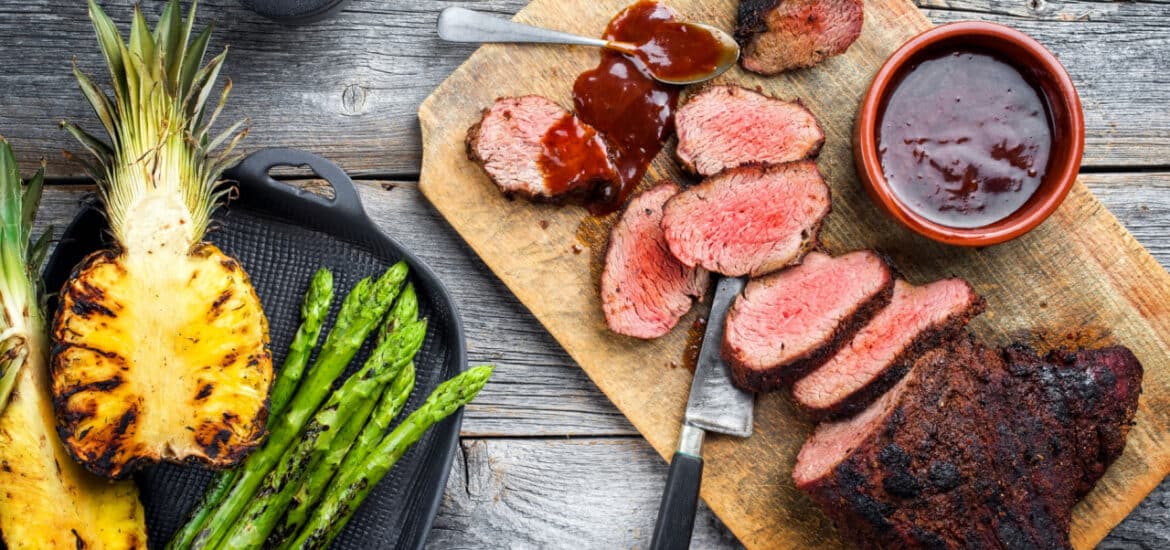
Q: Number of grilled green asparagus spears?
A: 7